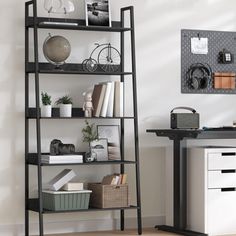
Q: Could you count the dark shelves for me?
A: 5